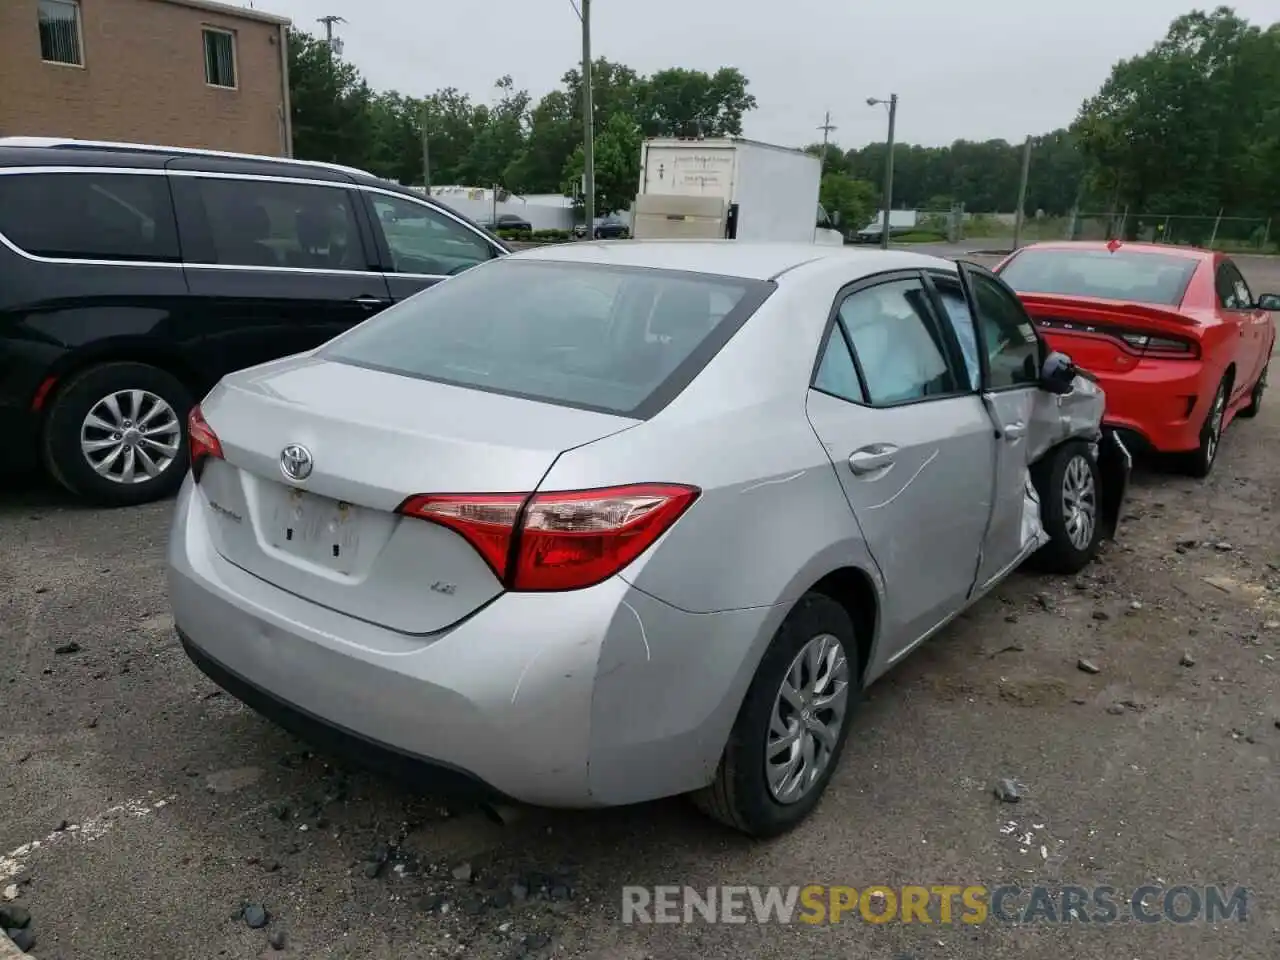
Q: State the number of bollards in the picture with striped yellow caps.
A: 0